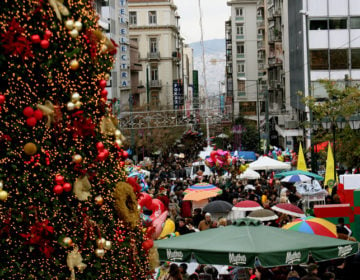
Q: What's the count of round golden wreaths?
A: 1